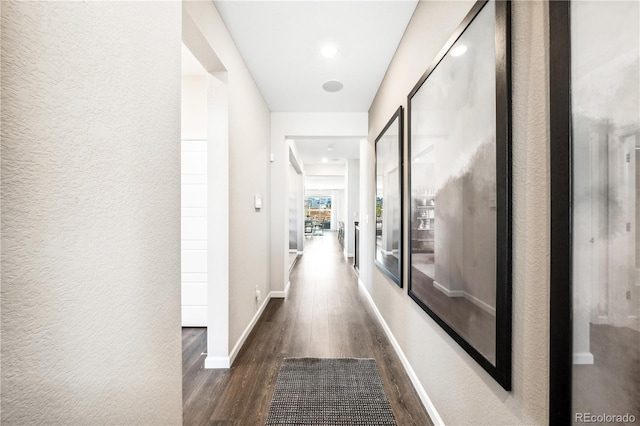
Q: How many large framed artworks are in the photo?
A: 3